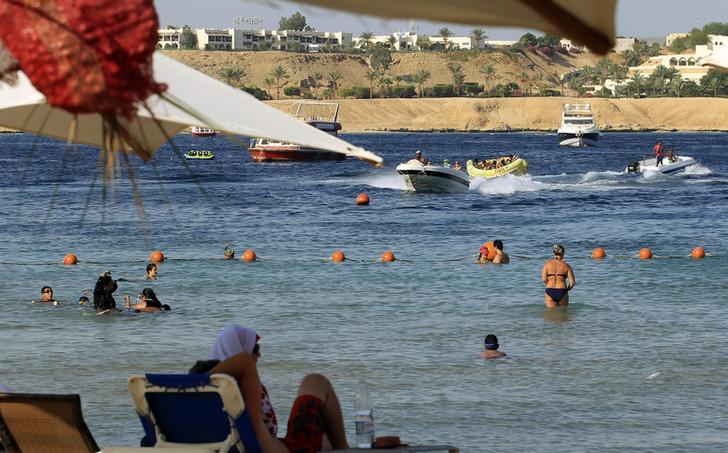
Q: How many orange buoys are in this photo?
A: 10